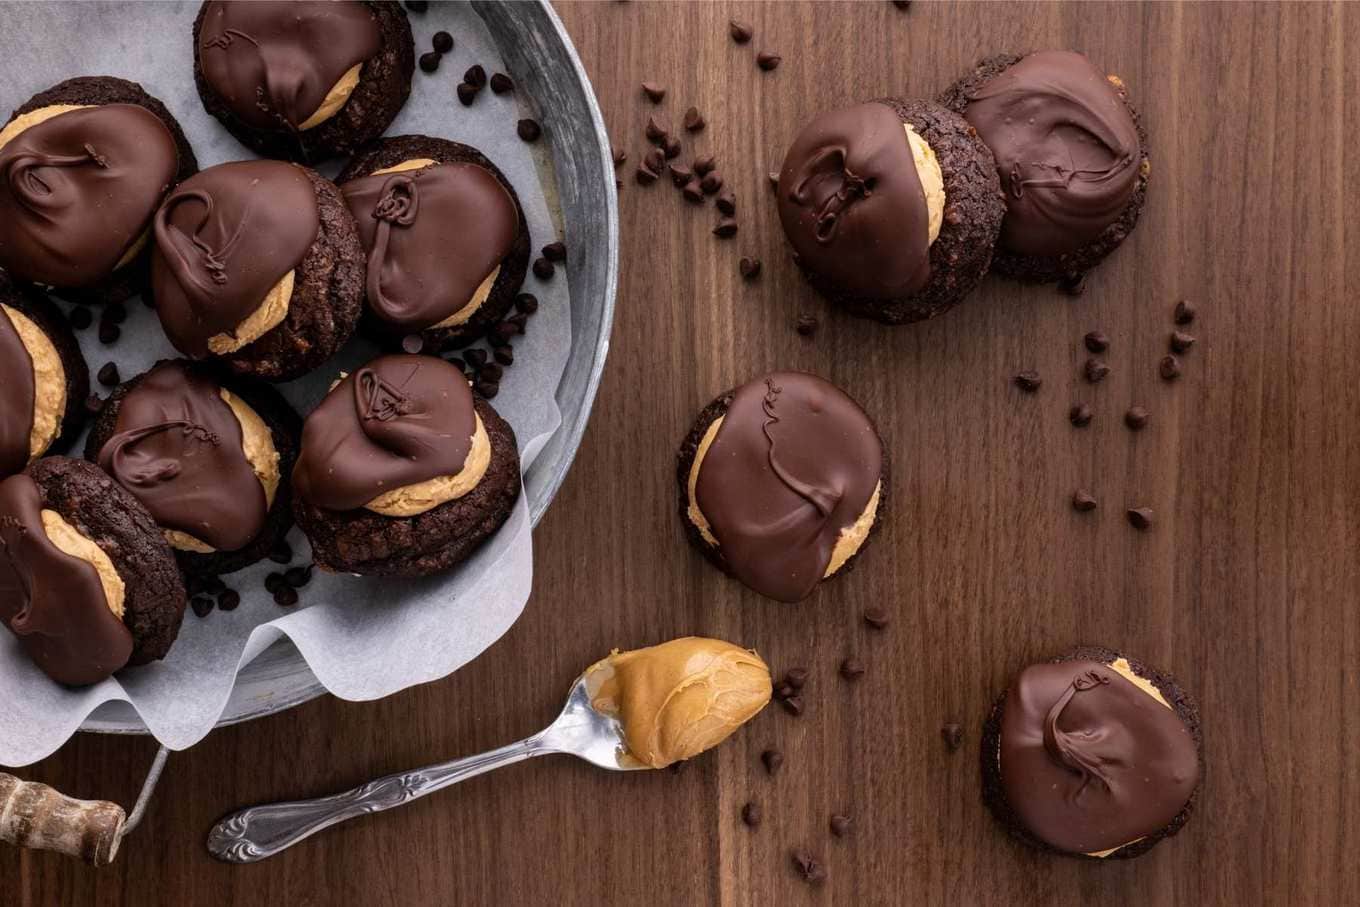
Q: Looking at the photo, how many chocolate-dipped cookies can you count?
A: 12